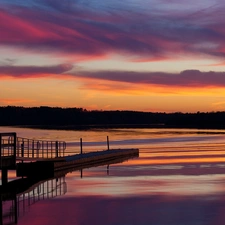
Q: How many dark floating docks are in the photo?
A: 1